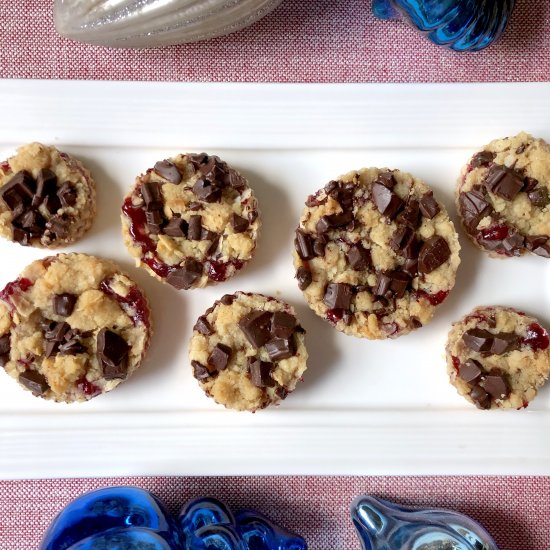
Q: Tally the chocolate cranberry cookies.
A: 7